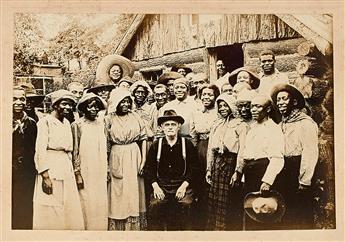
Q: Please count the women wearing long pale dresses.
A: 3